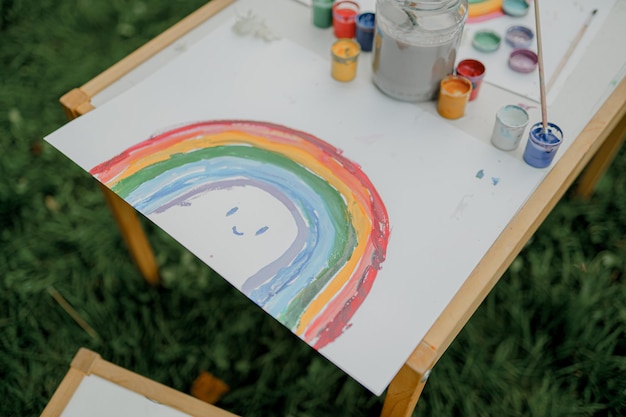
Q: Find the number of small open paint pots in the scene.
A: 8